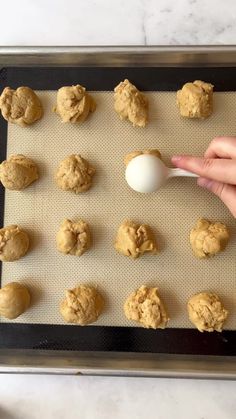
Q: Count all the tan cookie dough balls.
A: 15